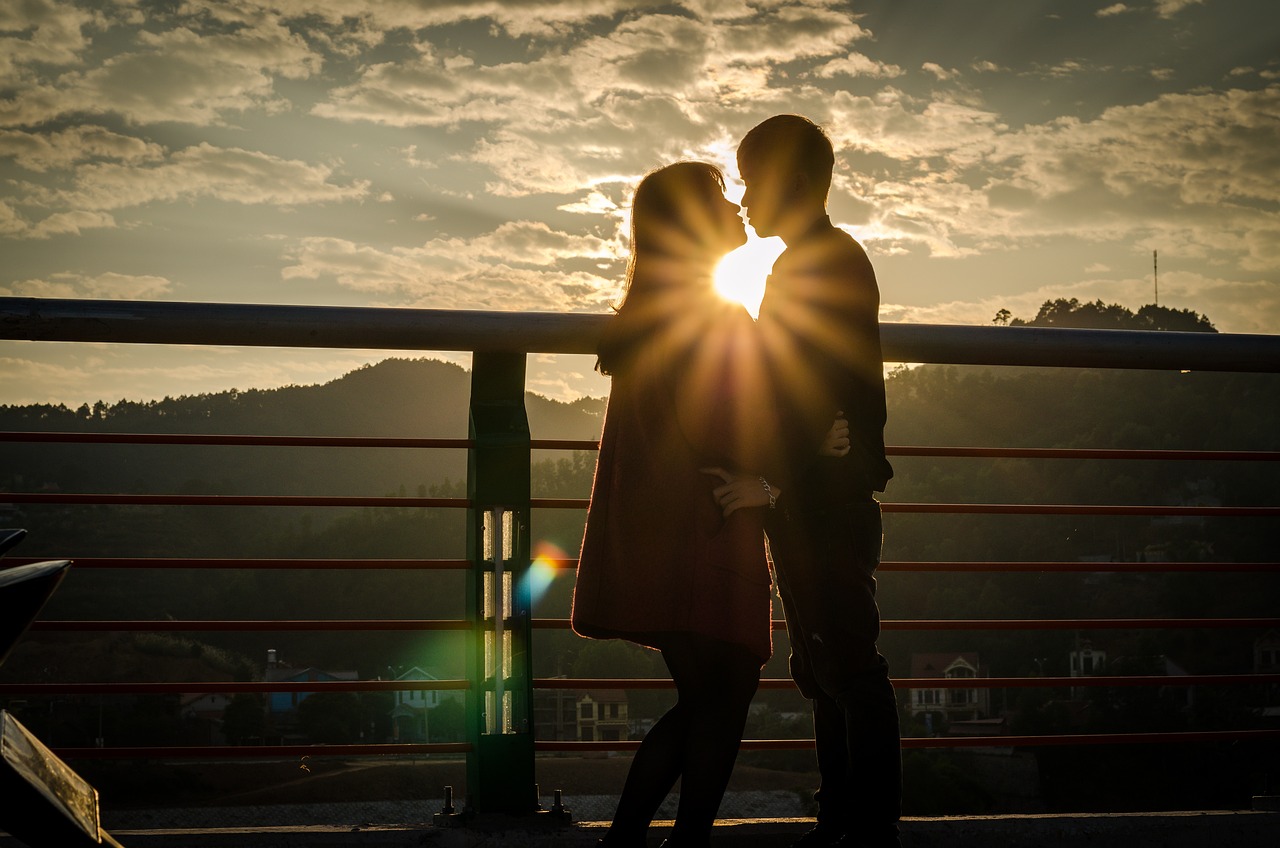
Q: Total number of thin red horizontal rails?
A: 6